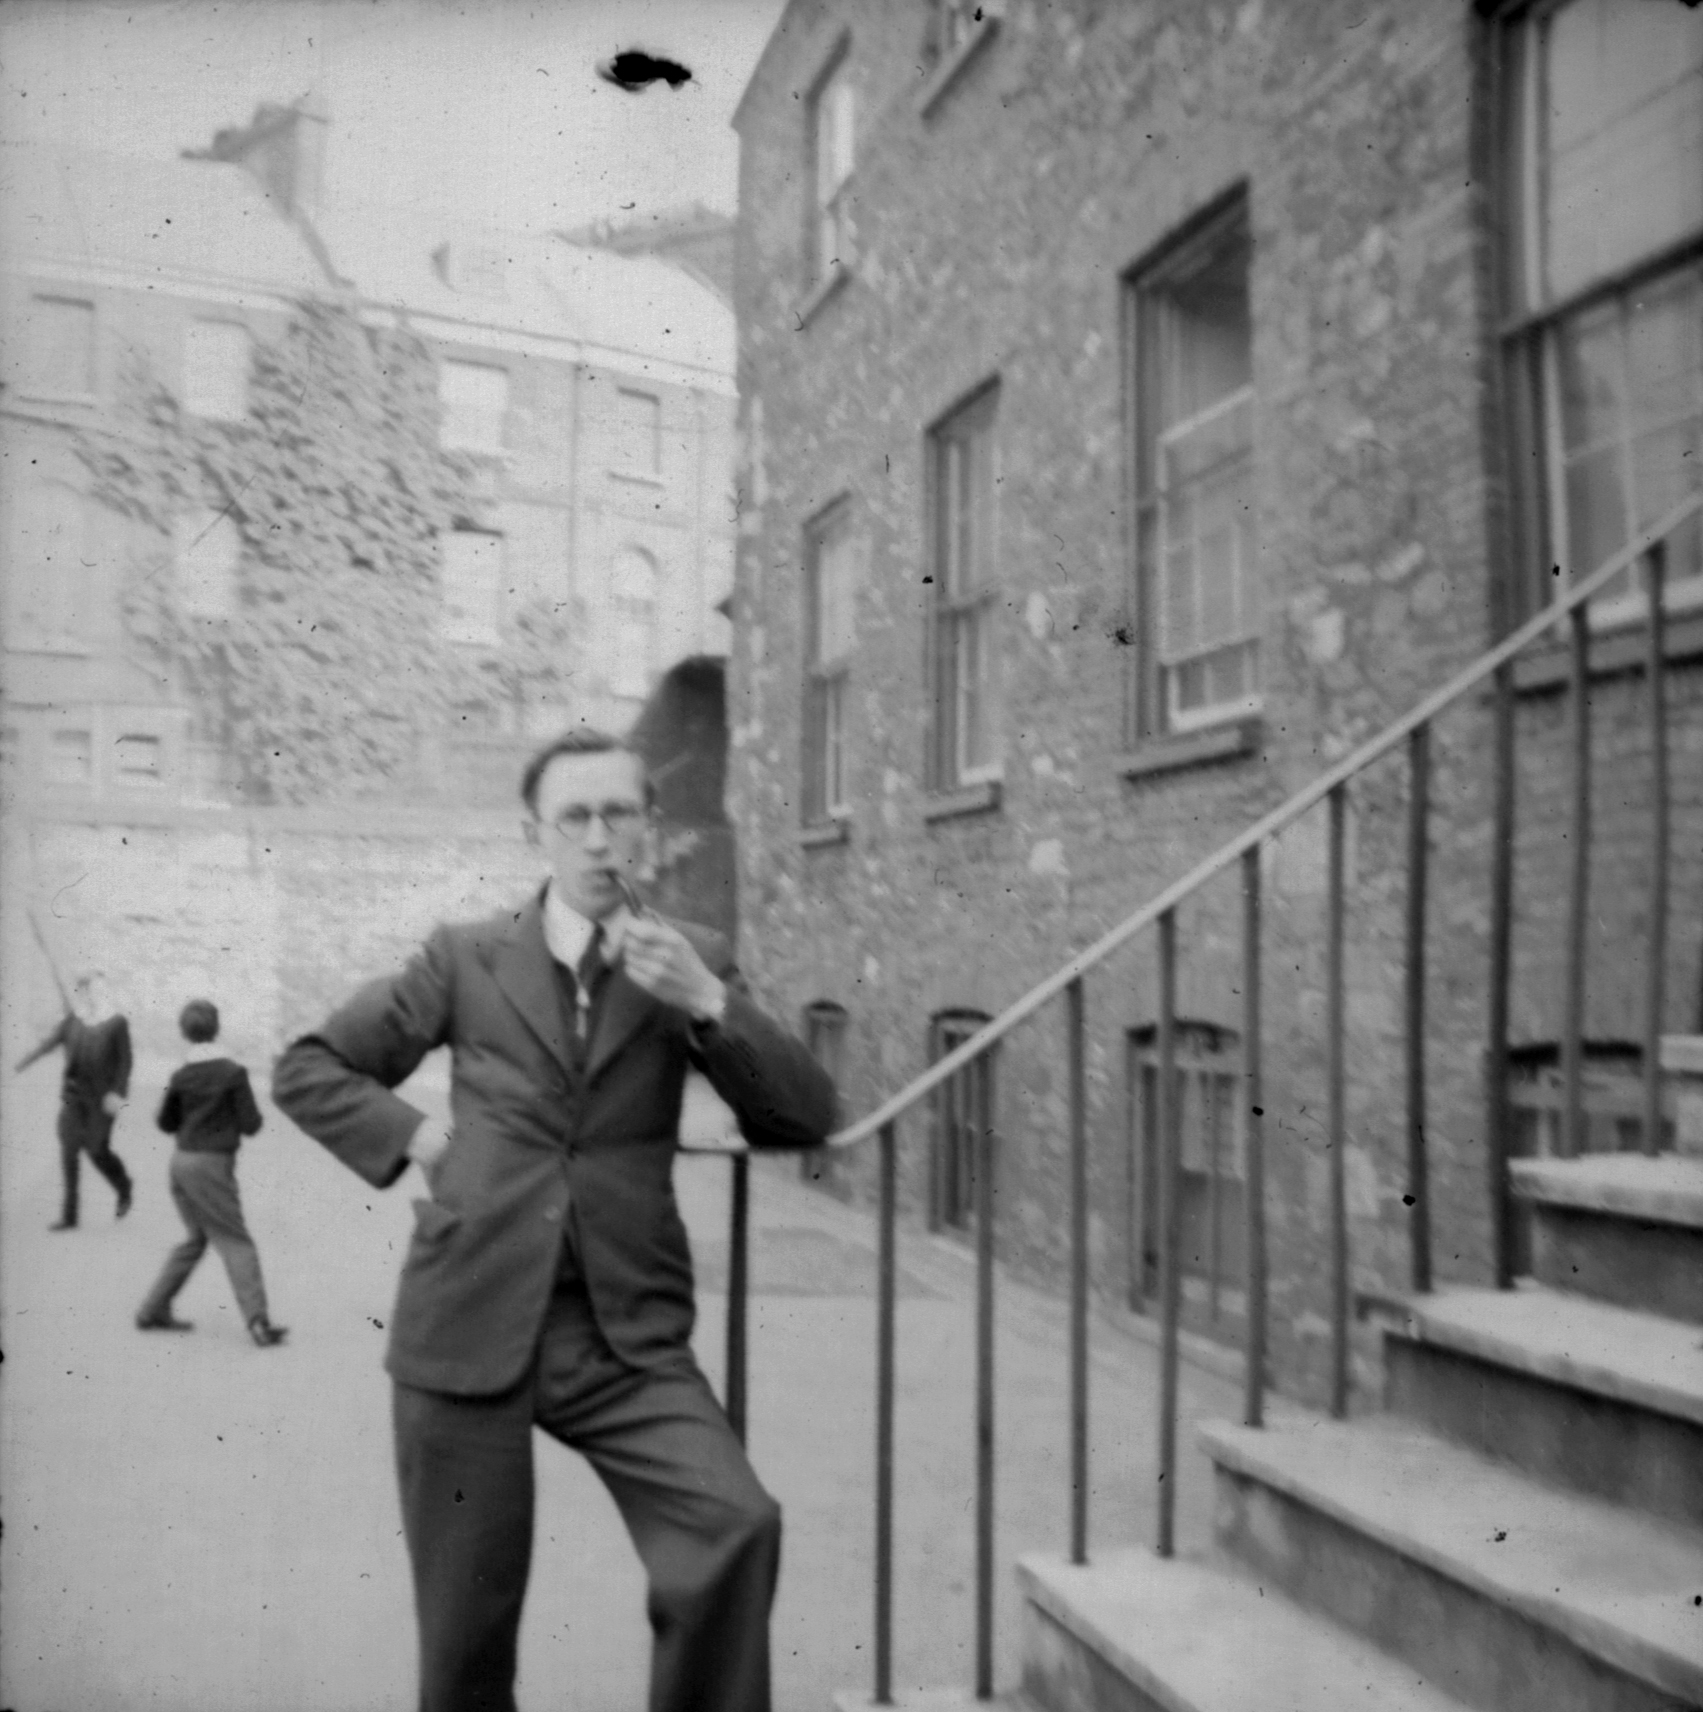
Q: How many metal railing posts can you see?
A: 11